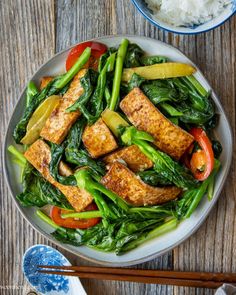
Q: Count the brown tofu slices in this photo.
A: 6